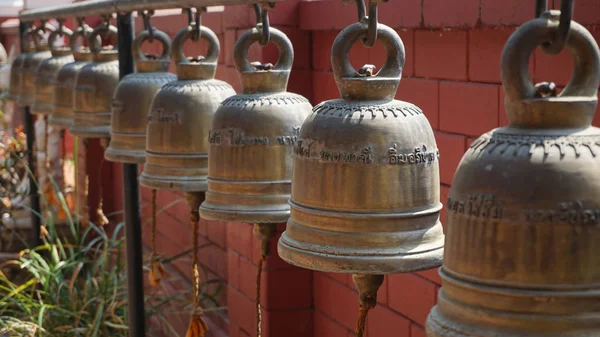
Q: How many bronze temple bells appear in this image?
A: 10